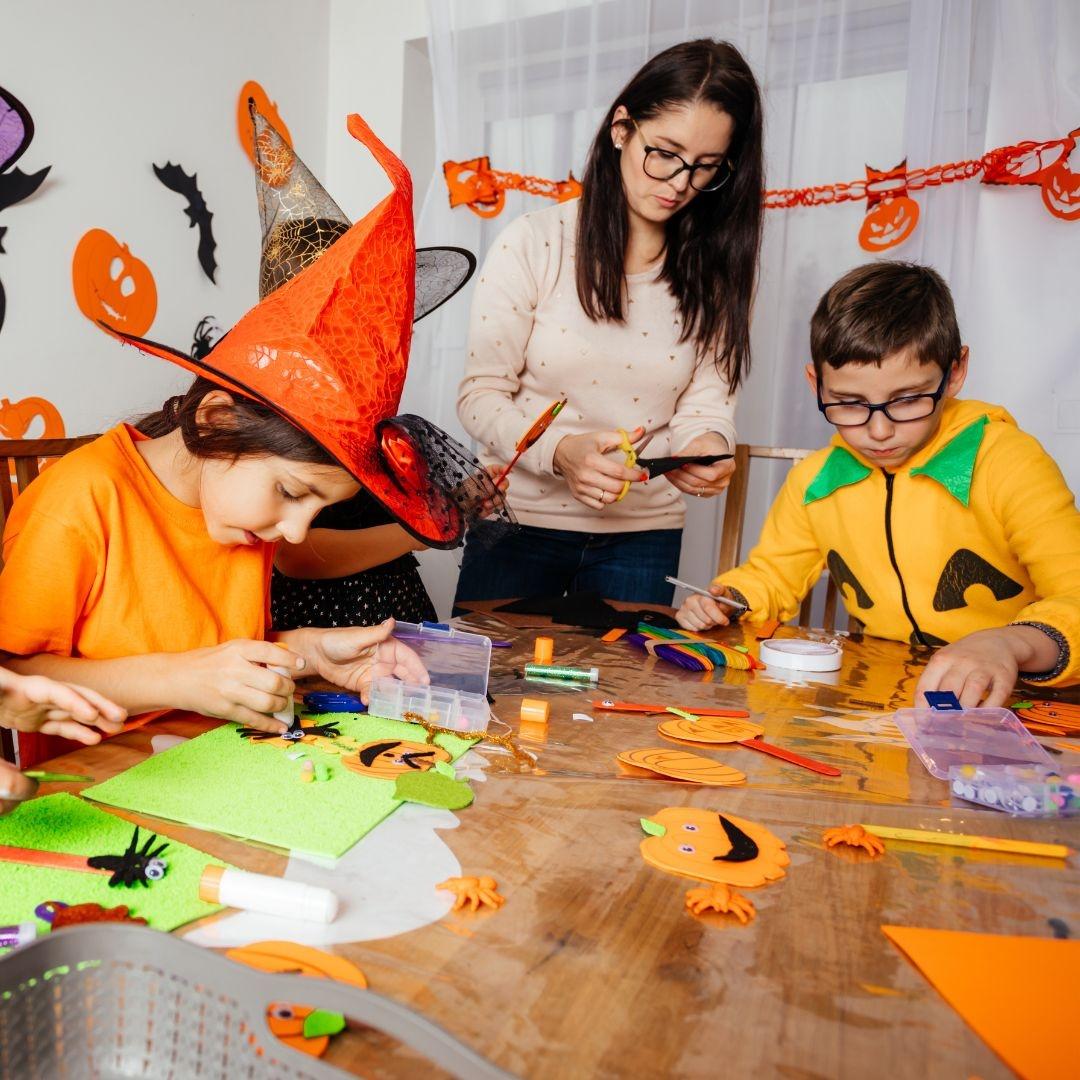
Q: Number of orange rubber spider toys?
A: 3